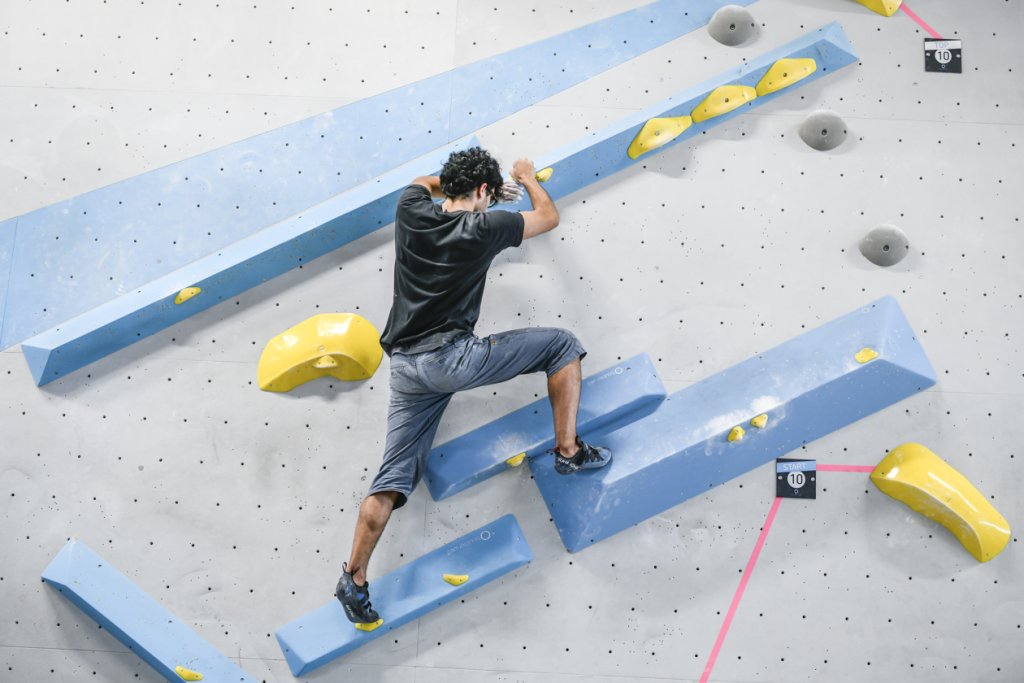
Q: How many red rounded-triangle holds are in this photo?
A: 0